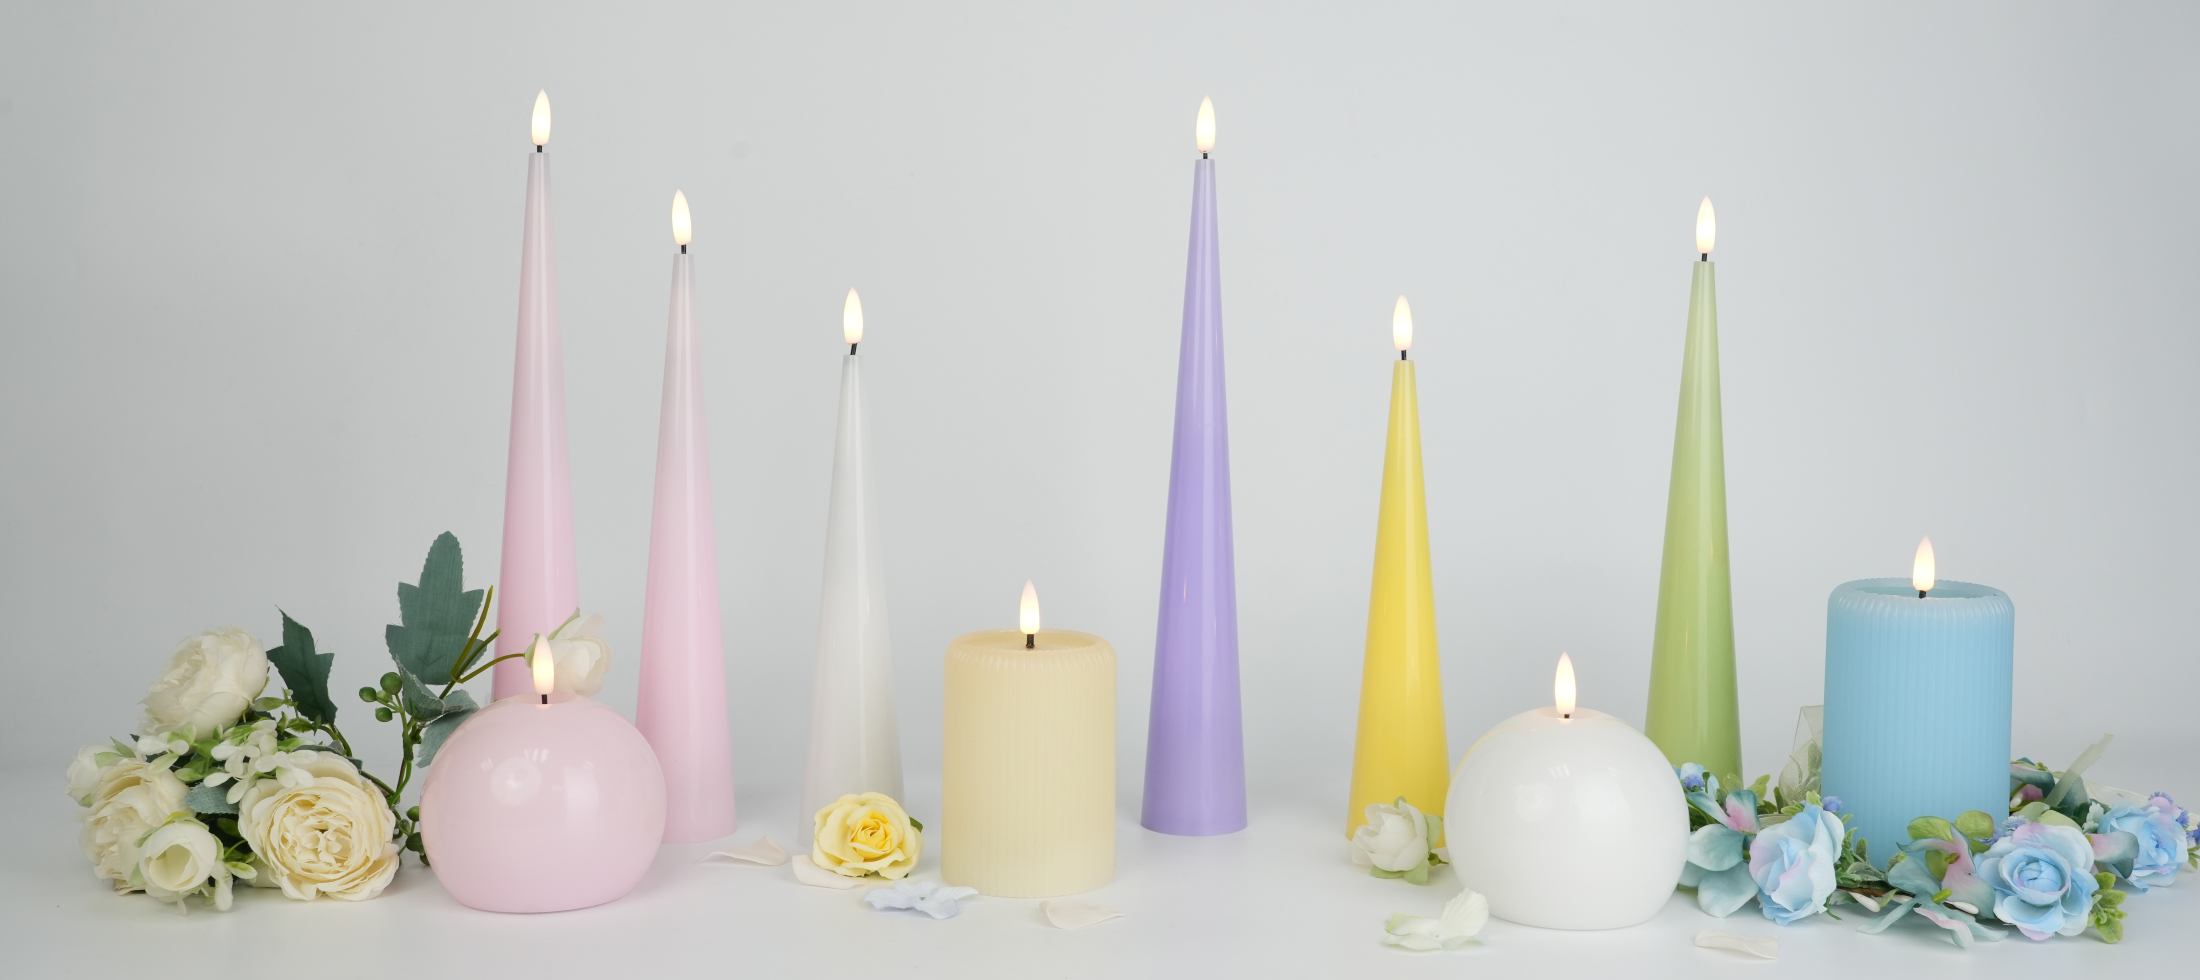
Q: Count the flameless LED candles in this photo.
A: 10